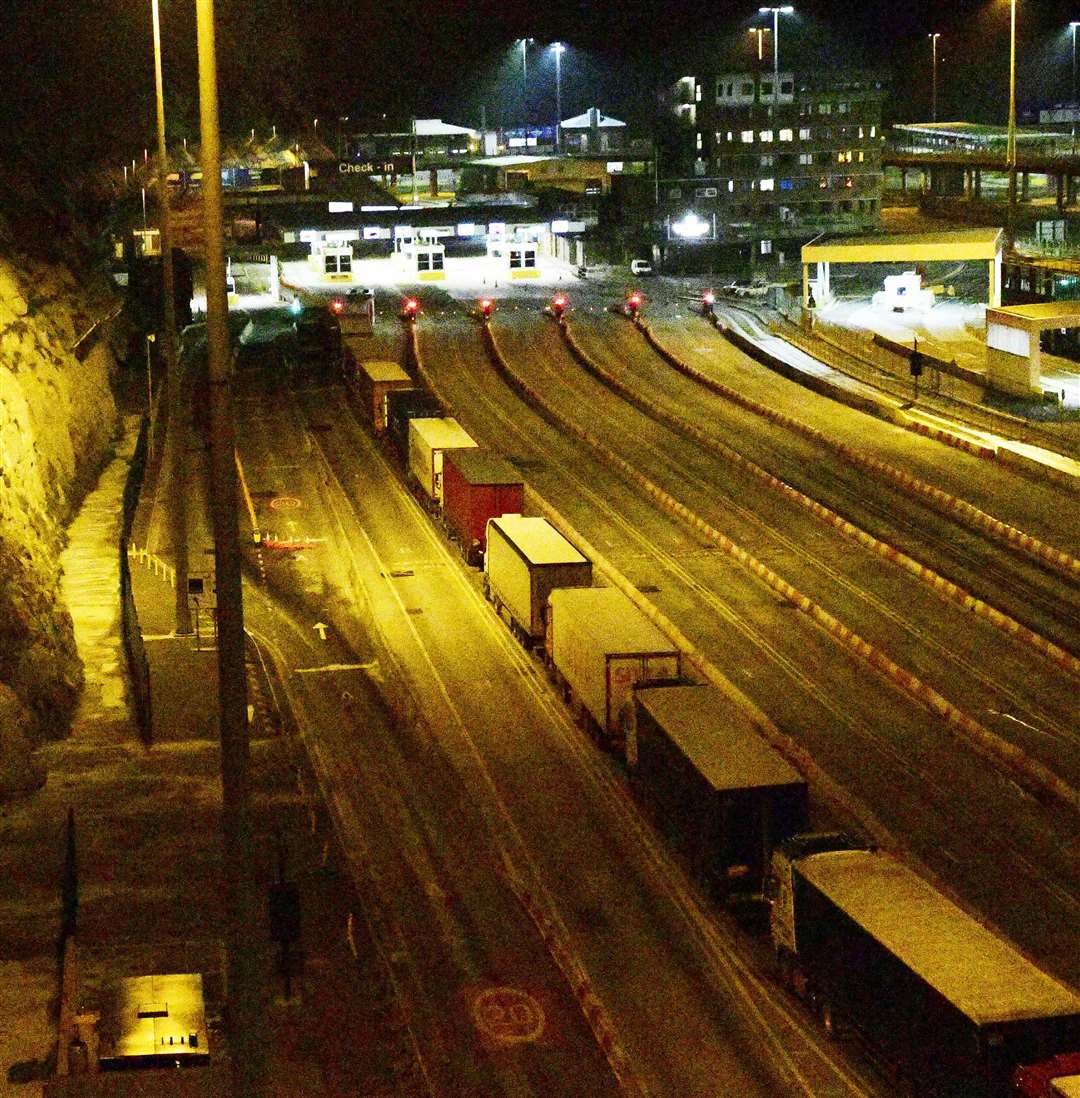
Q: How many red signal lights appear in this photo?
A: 6